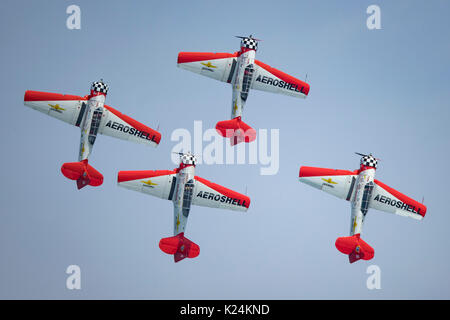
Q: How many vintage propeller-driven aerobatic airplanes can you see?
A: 4